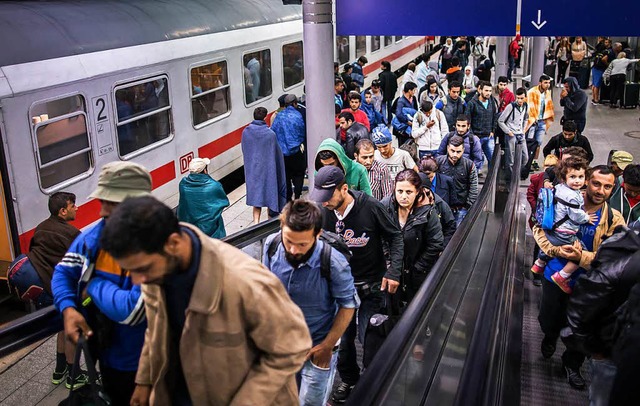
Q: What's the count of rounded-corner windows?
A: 5